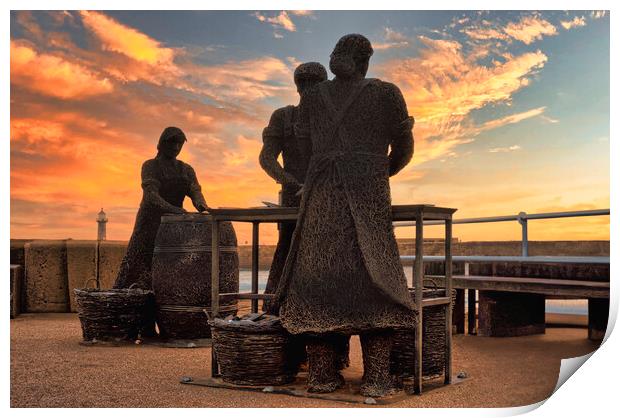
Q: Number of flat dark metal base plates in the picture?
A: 2